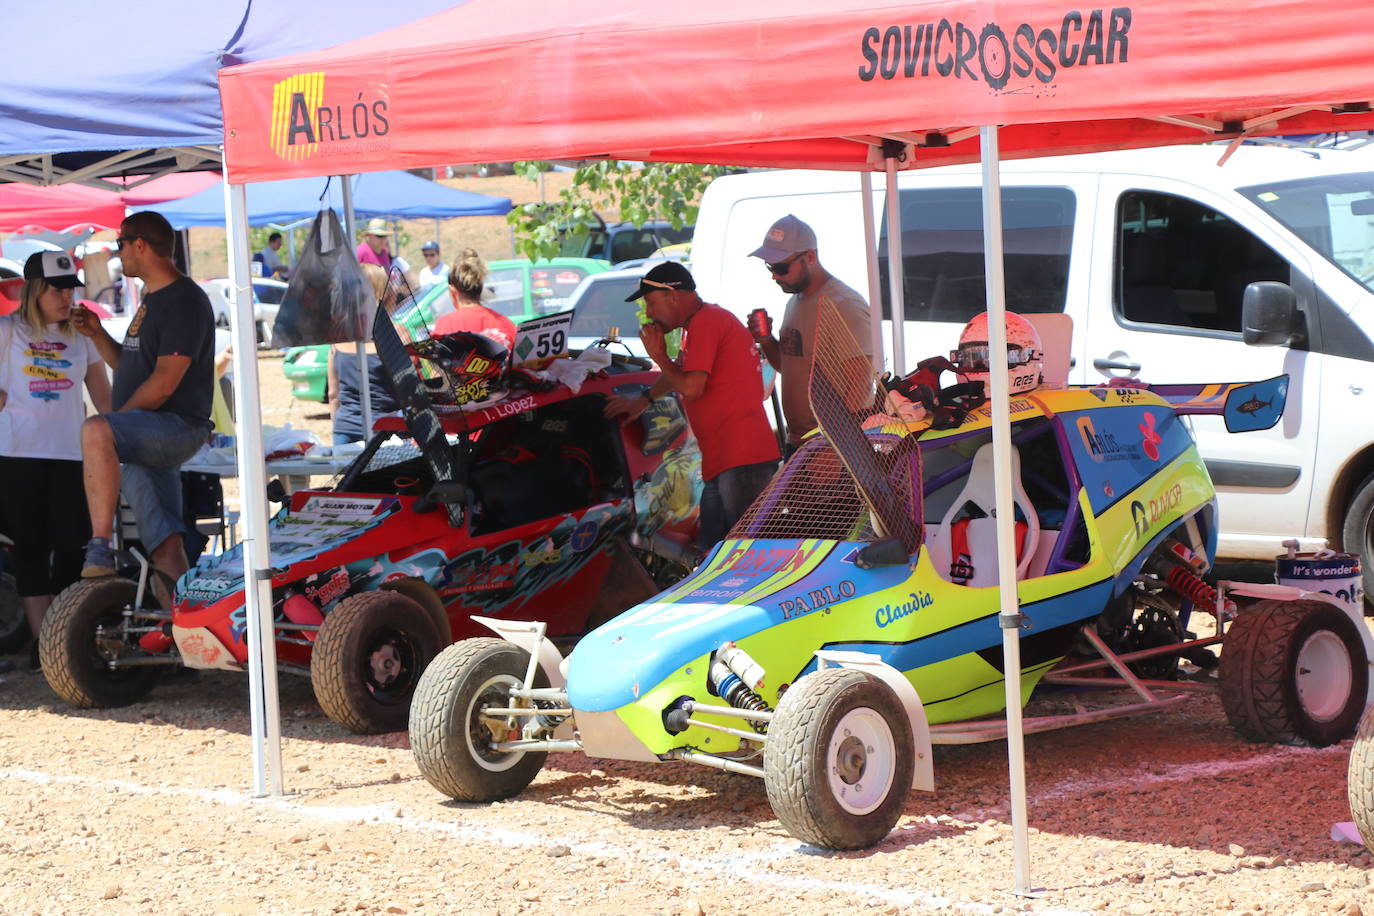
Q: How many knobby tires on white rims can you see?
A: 3